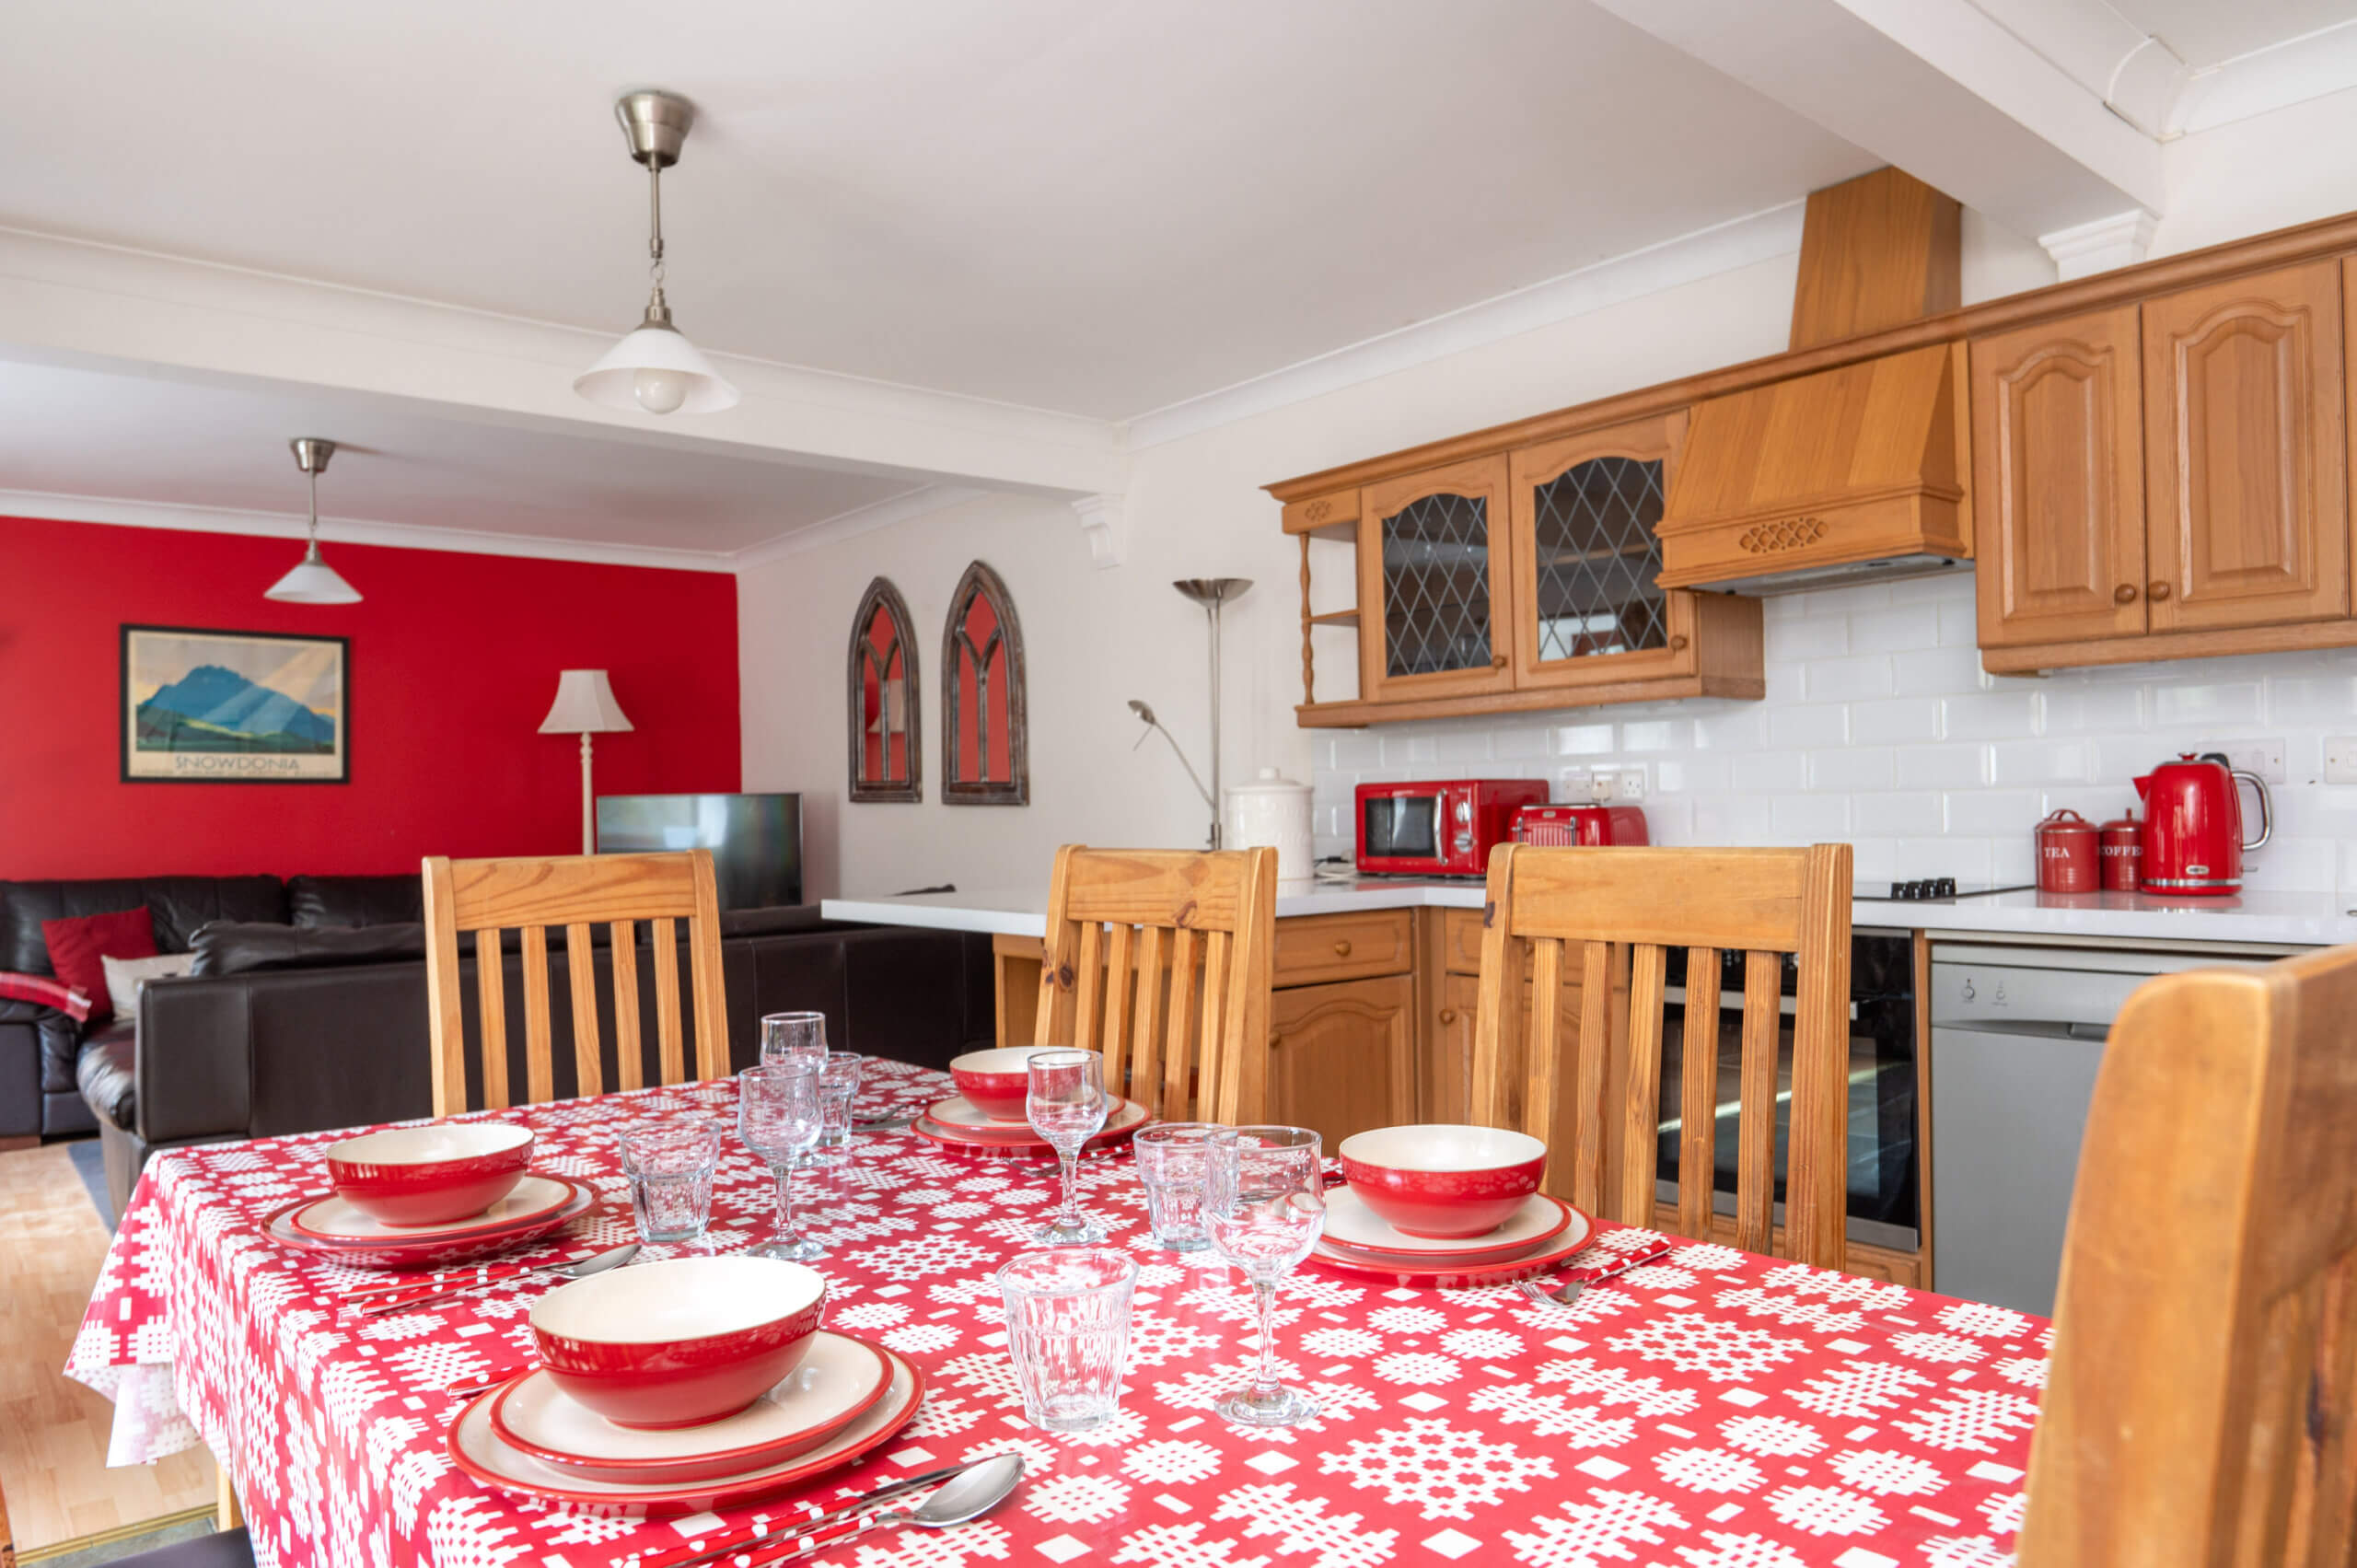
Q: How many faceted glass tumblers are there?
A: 4